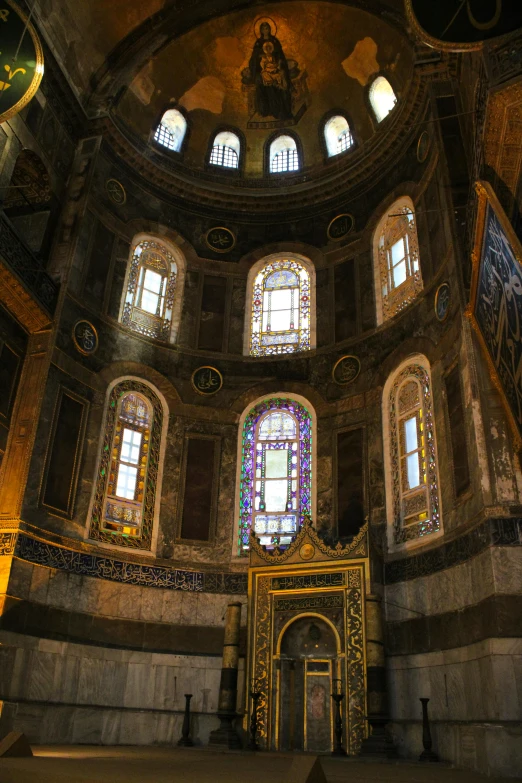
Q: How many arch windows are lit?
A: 11